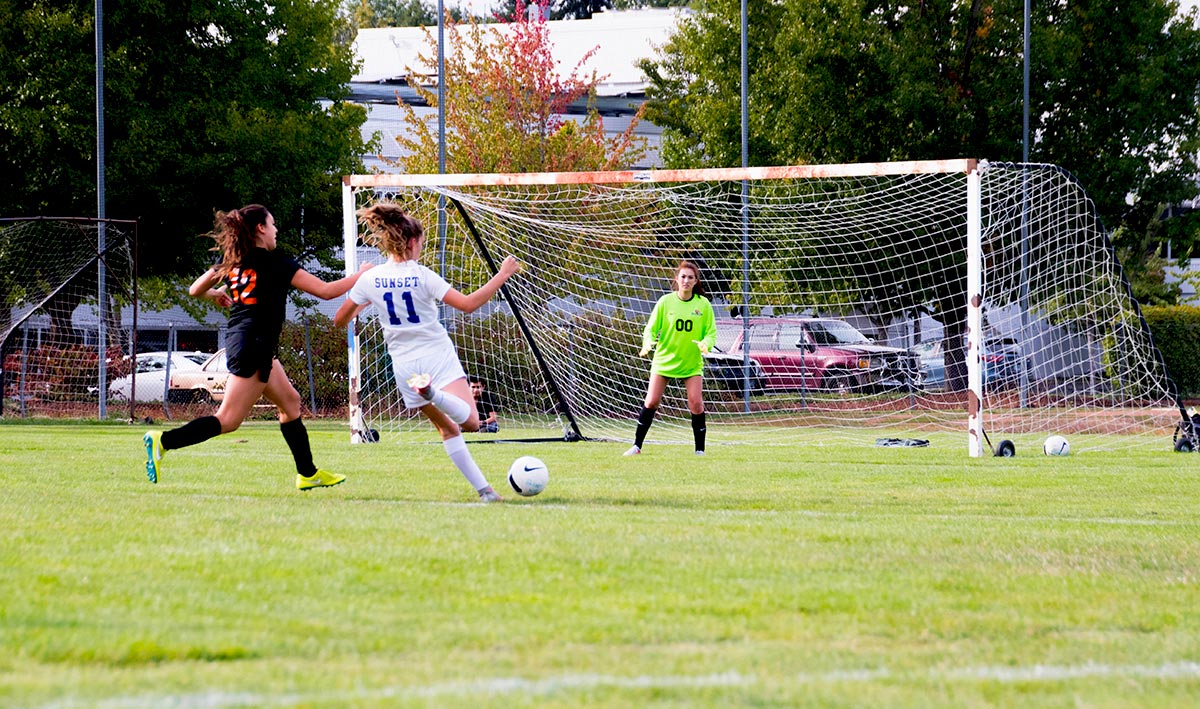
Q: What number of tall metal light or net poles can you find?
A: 4